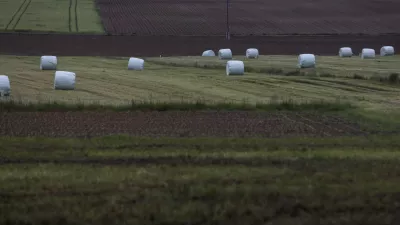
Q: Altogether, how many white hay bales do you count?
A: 12